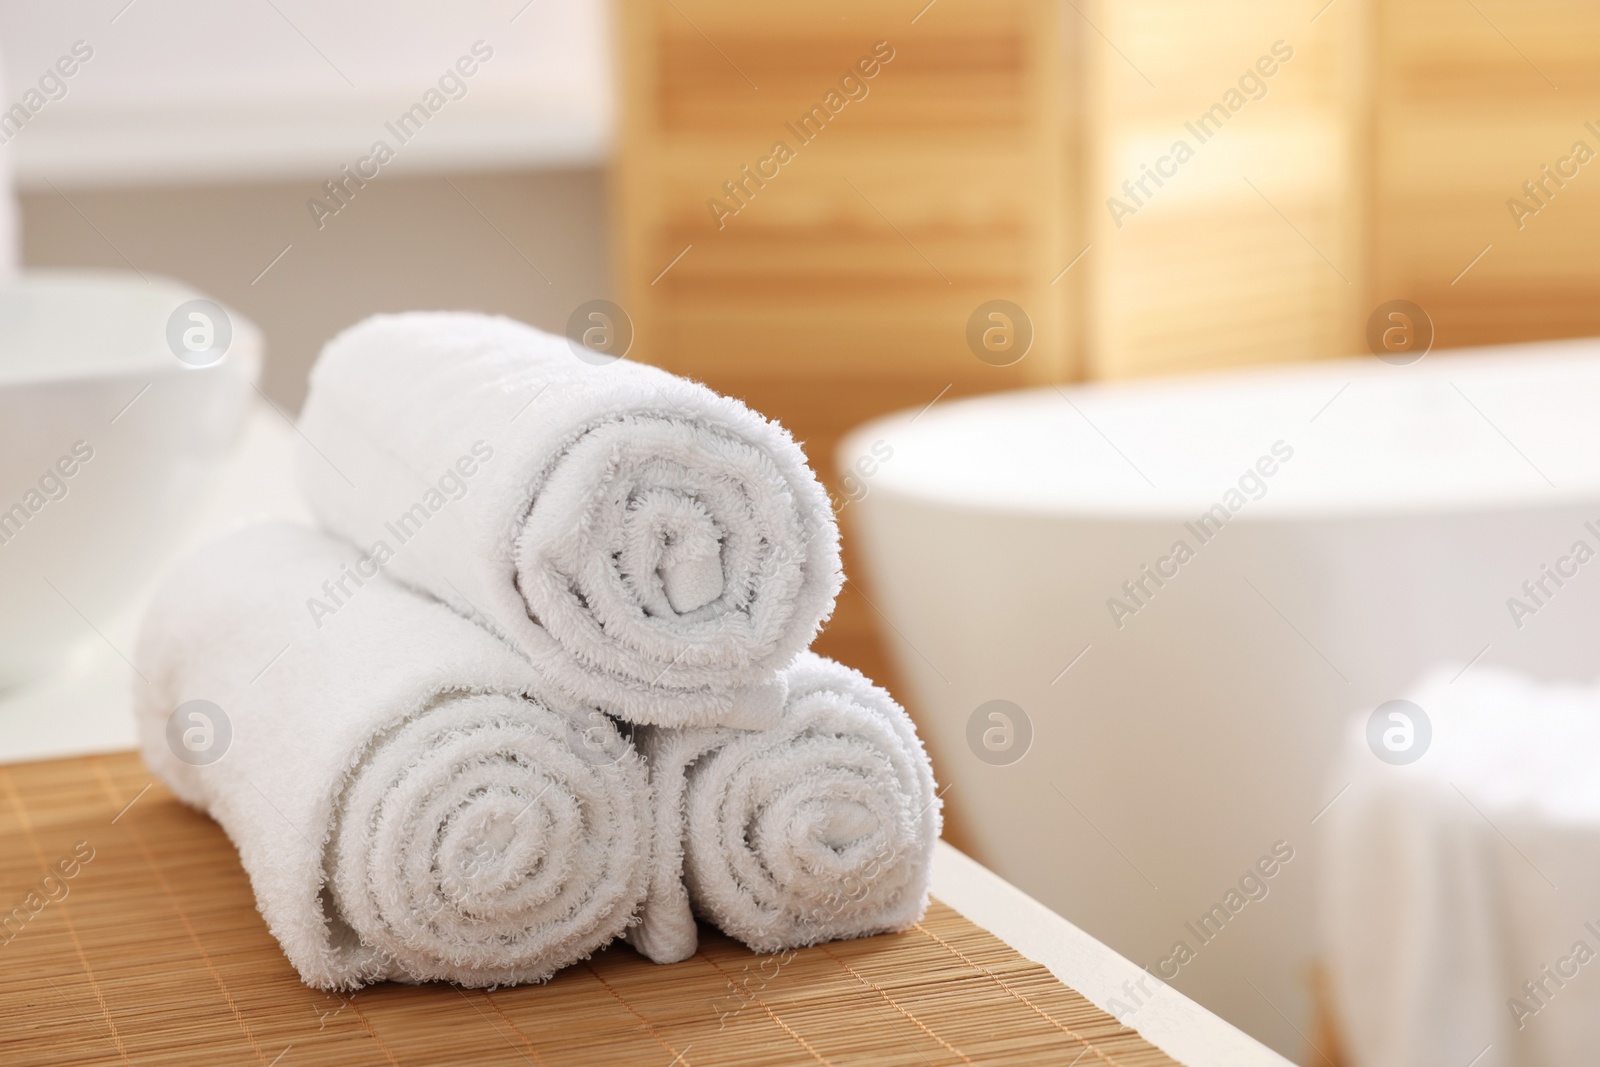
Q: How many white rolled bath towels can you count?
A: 3